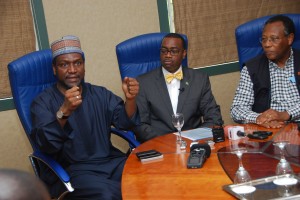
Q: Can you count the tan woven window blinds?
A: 2